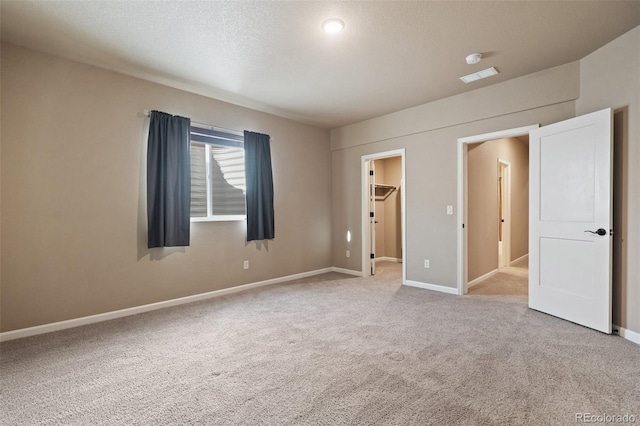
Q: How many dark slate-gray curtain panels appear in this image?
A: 2